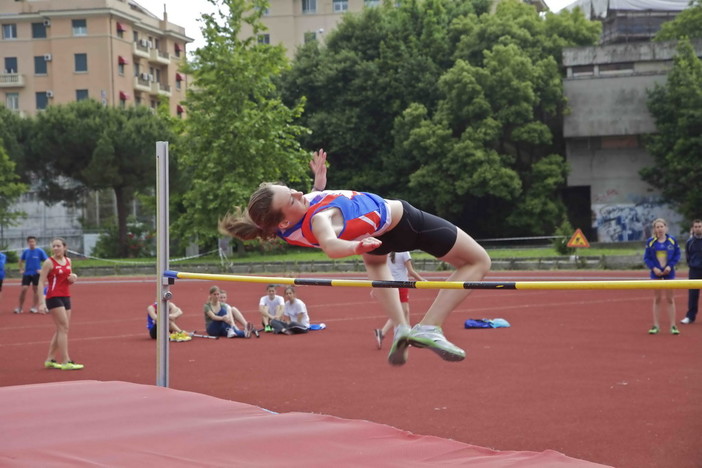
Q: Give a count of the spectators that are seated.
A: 5